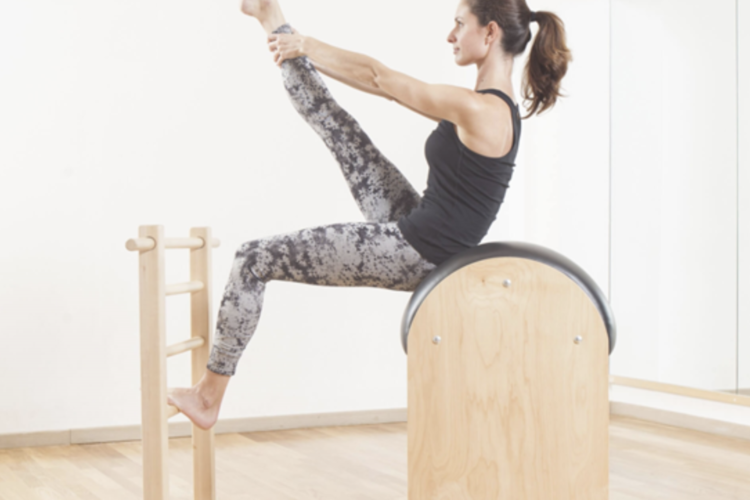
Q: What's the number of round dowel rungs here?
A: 4